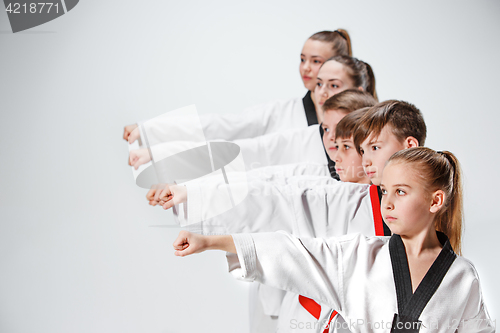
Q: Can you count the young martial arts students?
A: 6